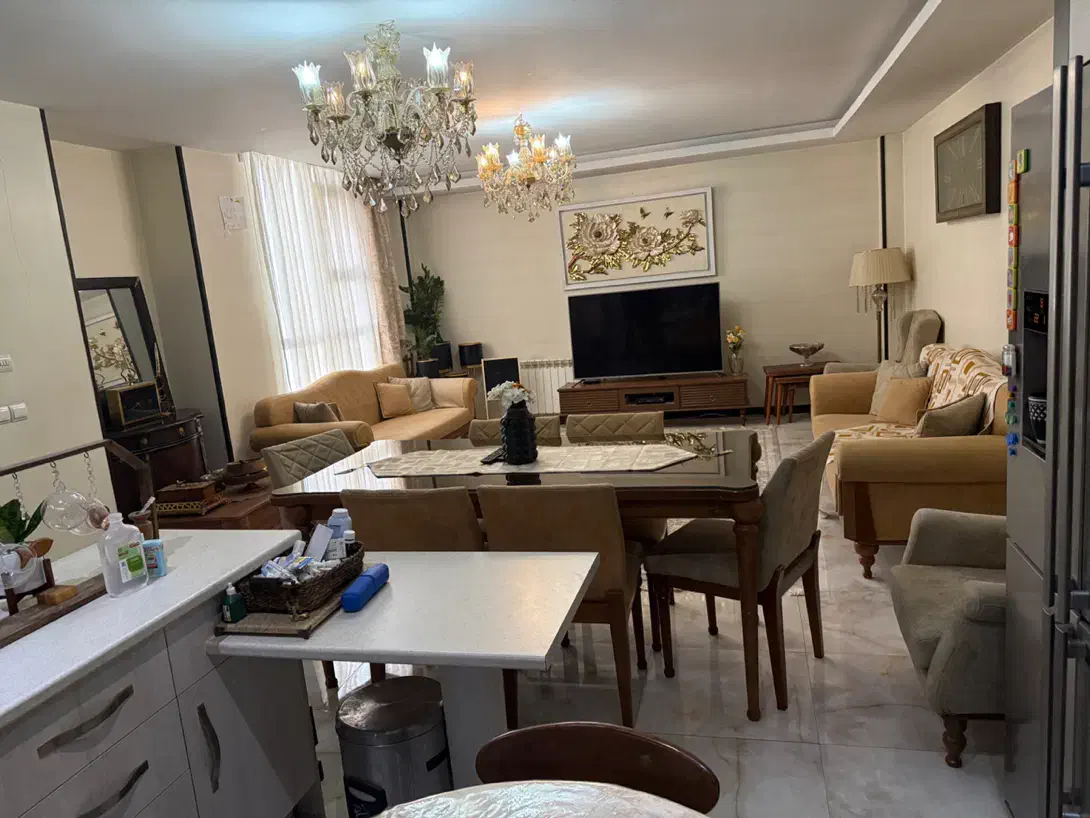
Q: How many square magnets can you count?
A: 9